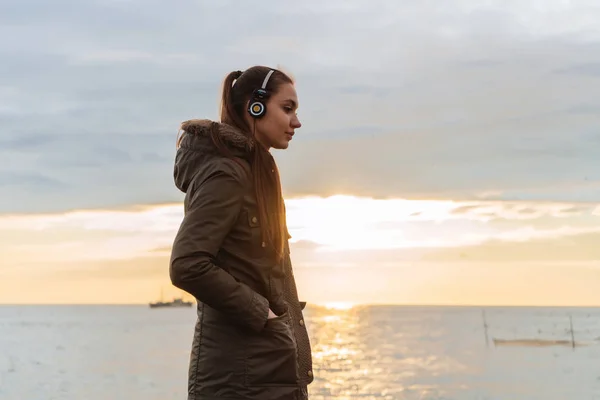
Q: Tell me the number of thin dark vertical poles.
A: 2